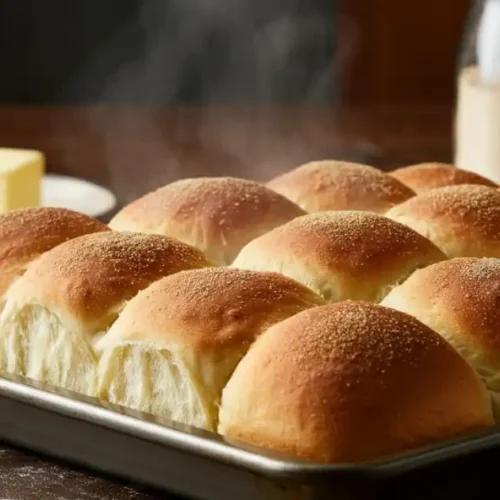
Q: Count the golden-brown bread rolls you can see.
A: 10